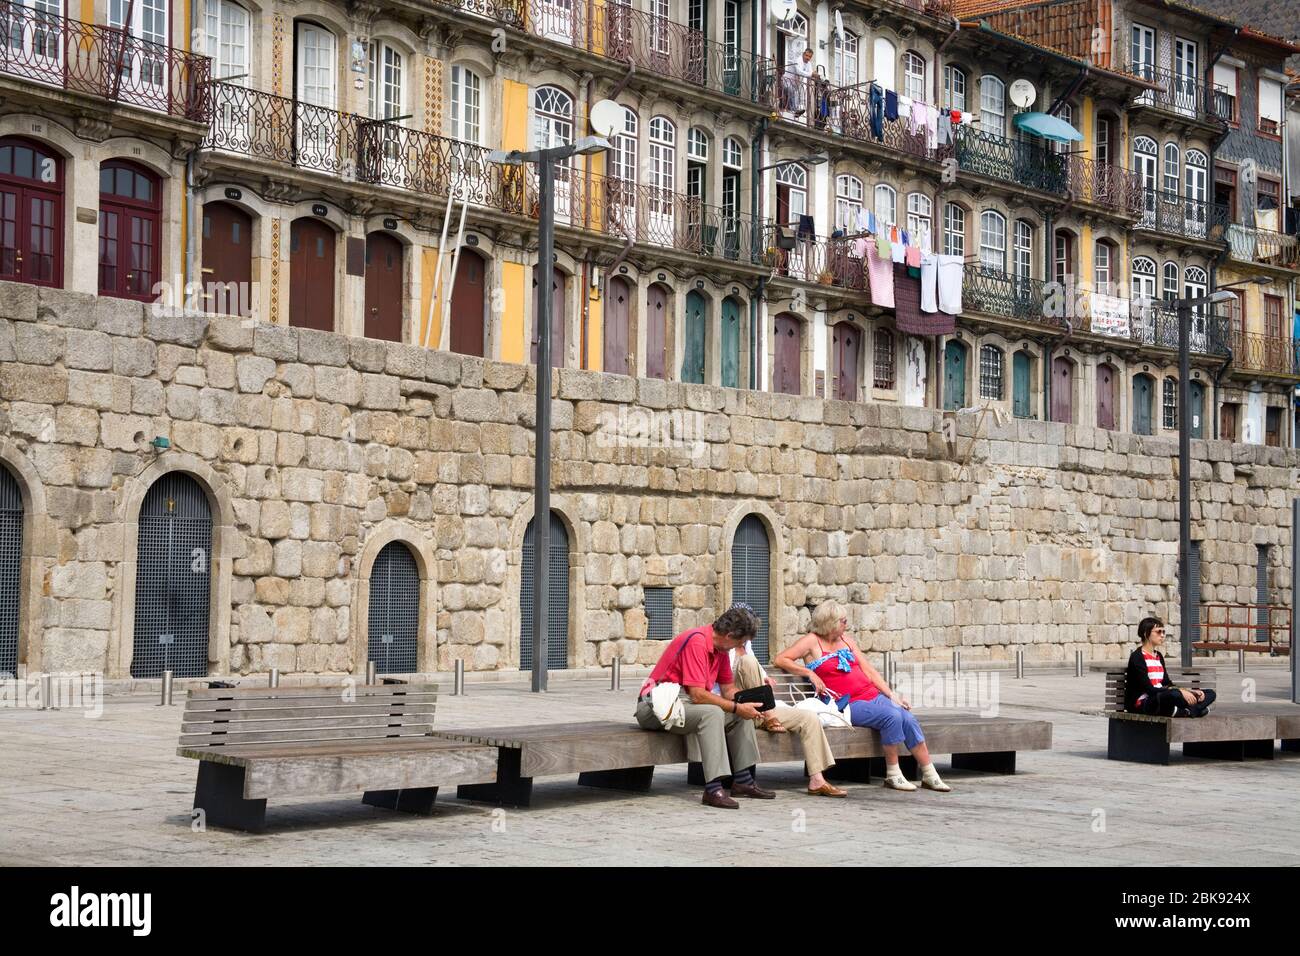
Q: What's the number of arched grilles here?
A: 5